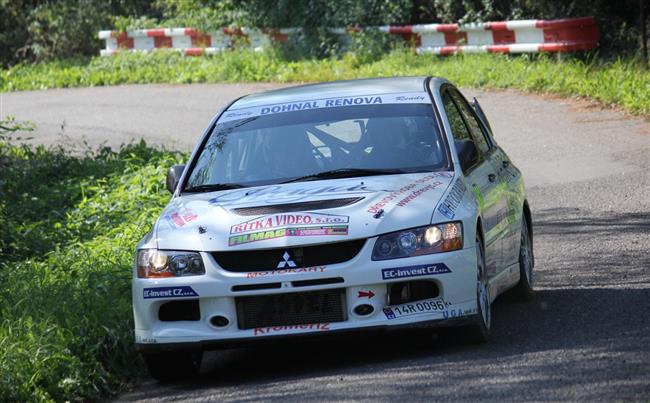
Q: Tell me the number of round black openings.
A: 2